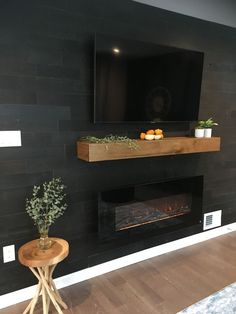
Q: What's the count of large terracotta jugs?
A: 0